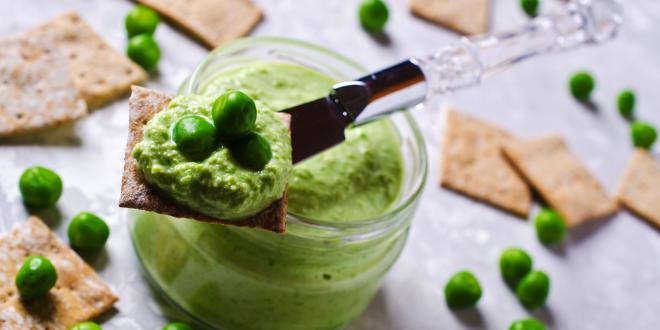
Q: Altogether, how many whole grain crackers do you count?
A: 9